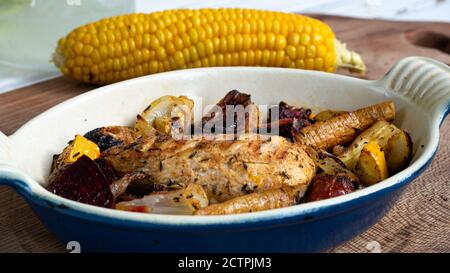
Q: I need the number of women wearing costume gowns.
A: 0